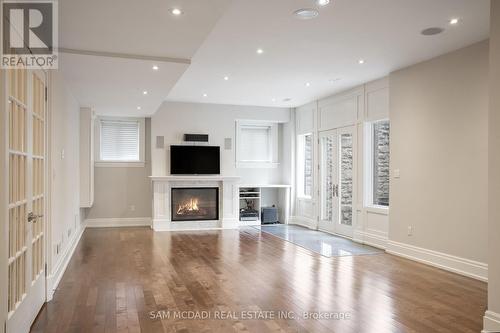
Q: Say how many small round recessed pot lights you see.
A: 12